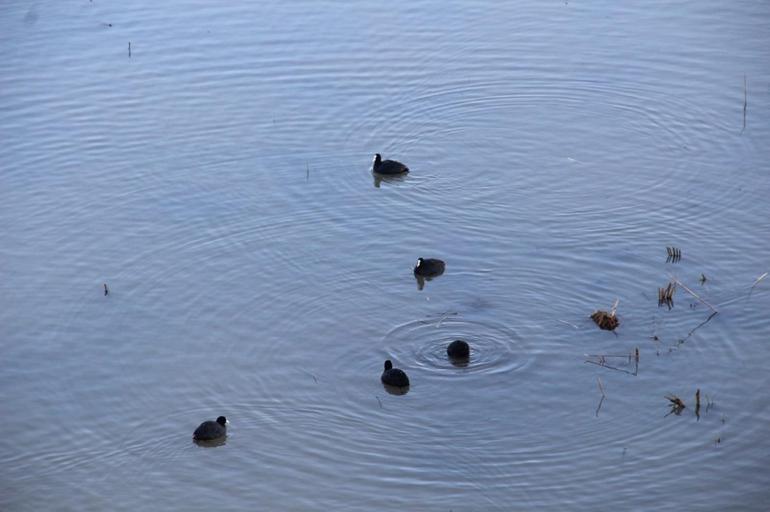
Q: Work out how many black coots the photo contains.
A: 5